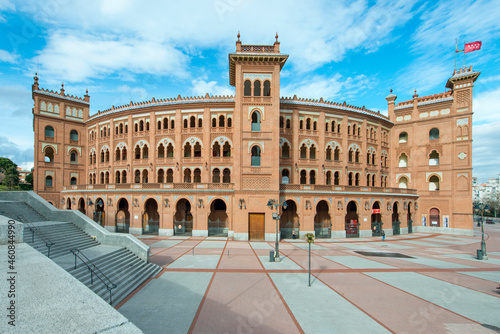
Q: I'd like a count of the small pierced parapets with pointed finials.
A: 1